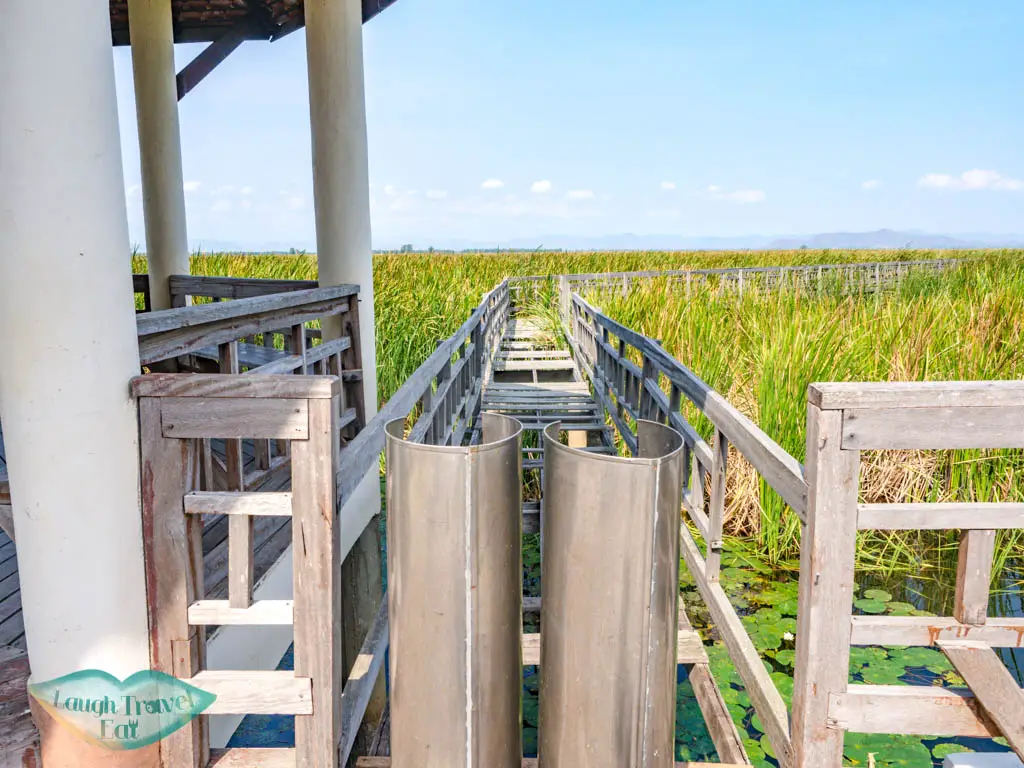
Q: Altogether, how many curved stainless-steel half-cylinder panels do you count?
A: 2